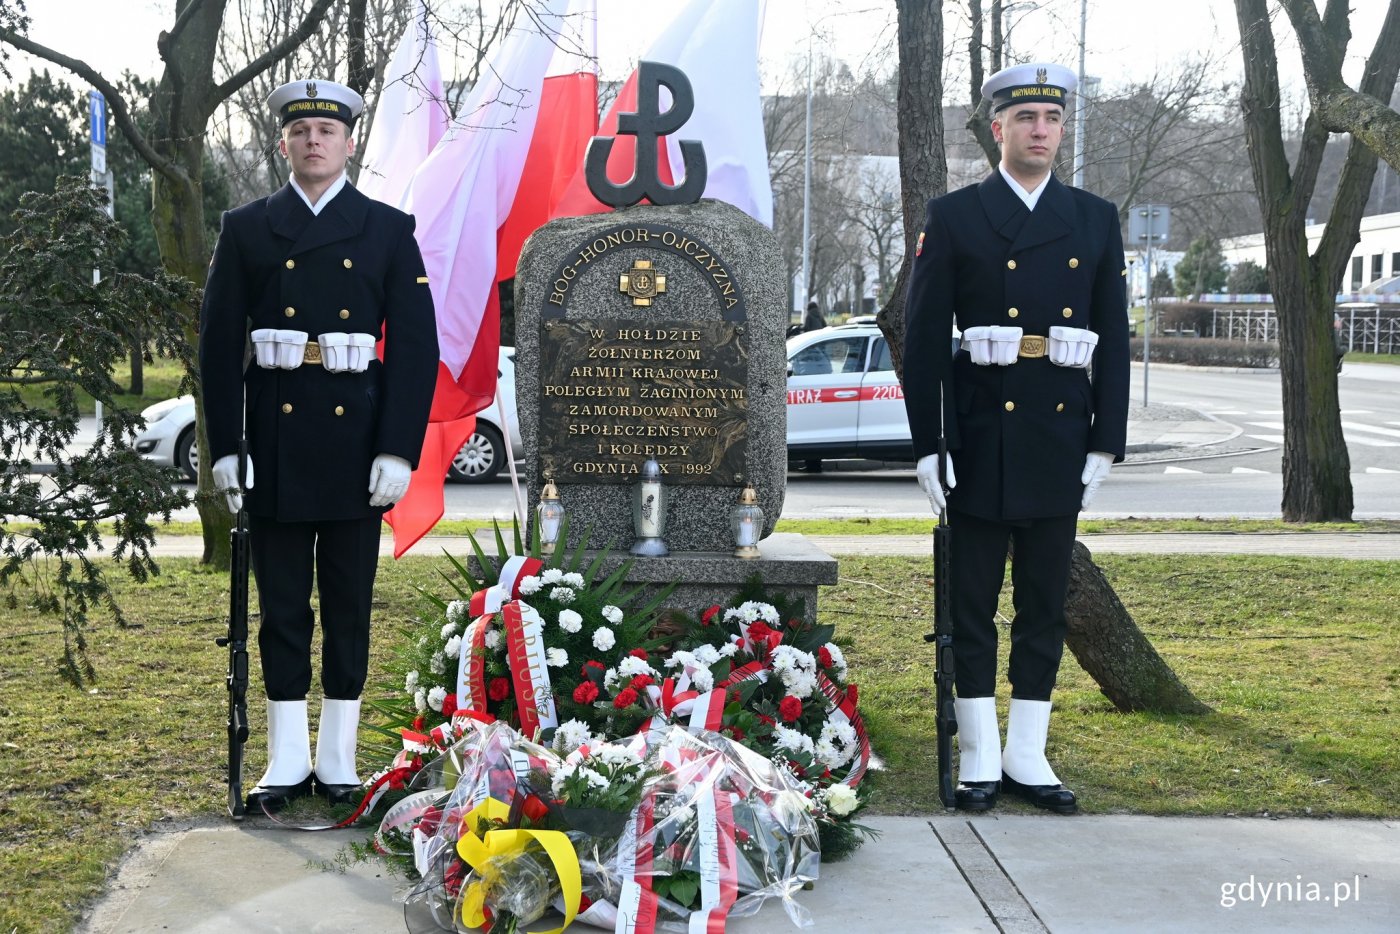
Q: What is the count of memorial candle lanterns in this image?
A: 3